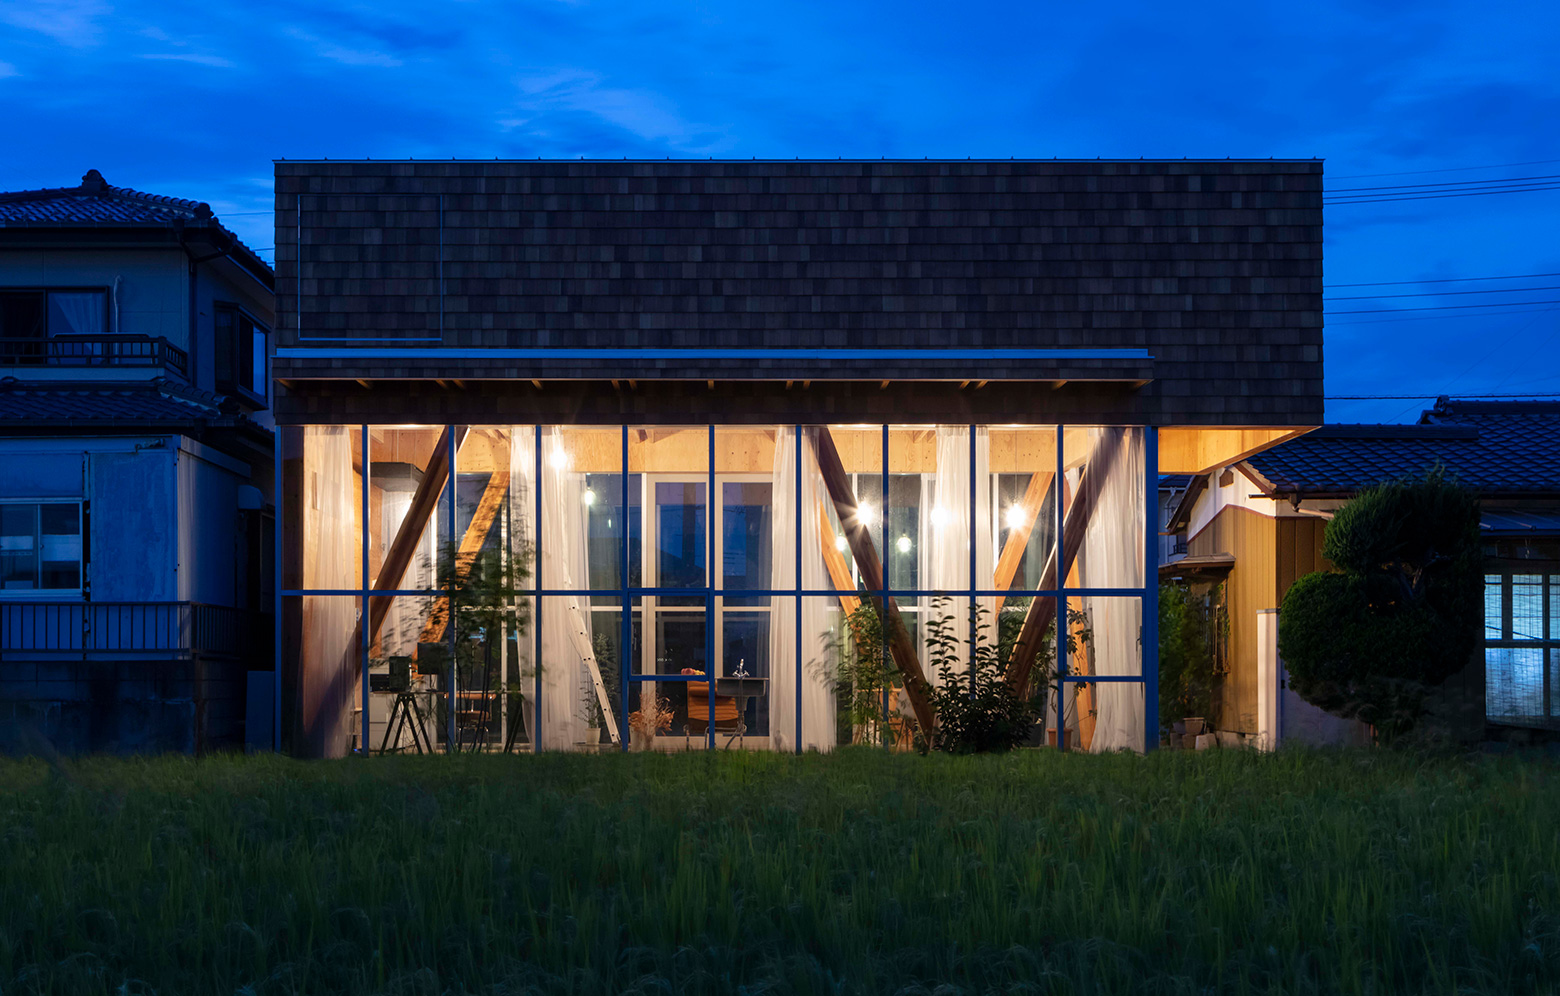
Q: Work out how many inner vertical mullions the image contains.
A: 9